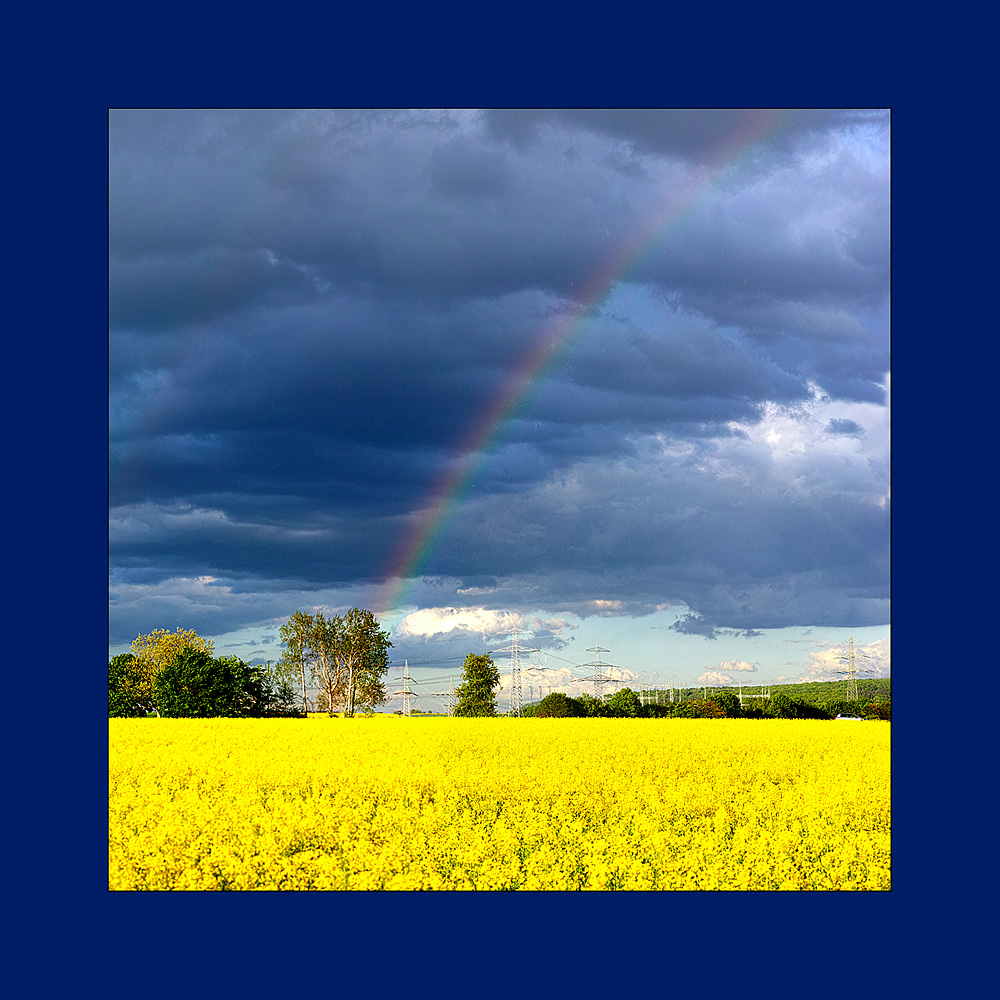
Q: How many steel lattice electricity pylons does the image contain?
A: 5